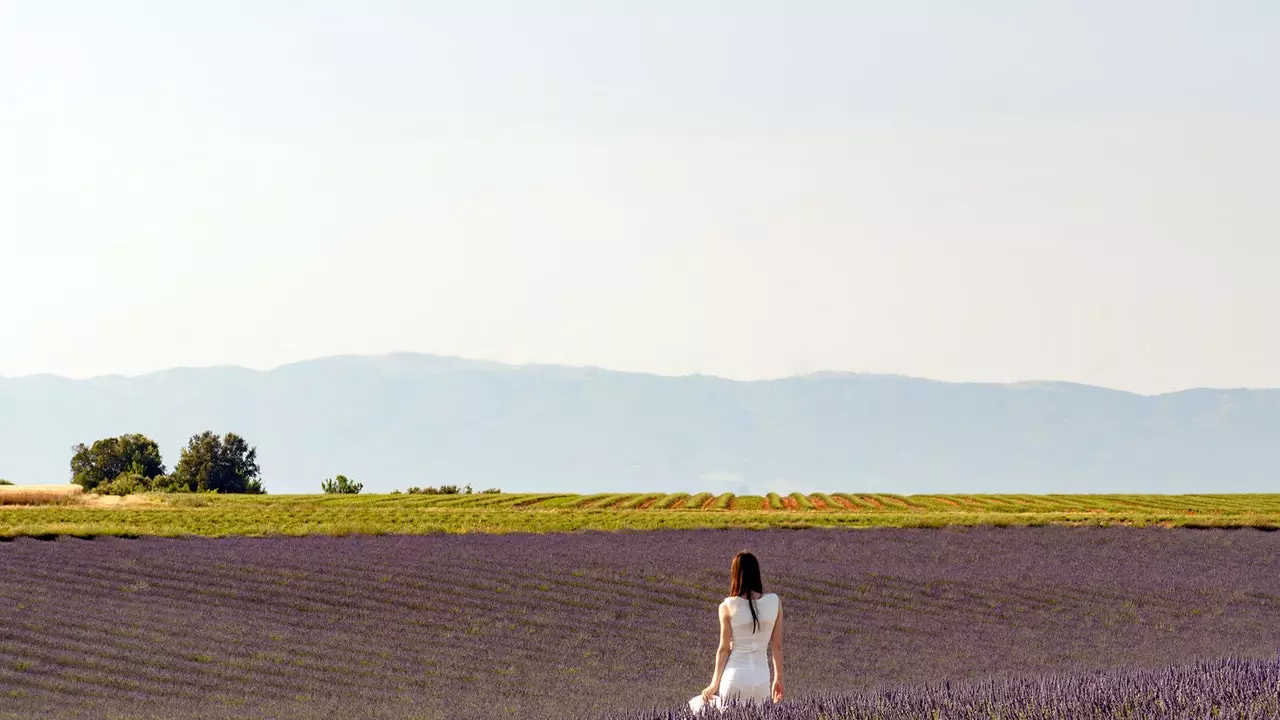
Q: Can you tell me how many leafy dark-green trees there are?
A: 2